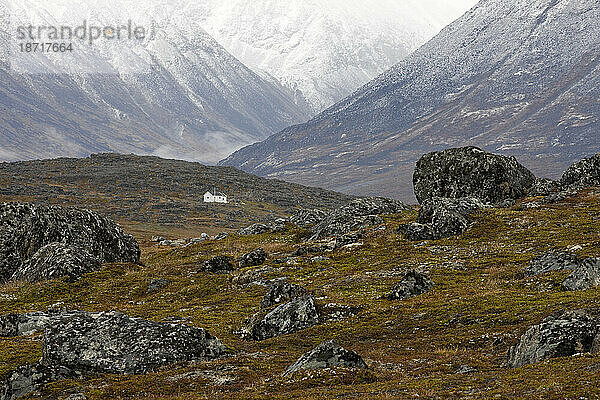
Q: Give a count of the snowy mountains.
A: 3